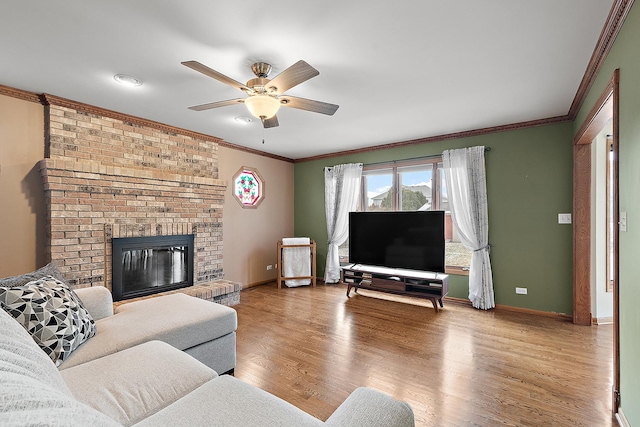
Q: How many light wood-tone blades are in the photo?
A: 5